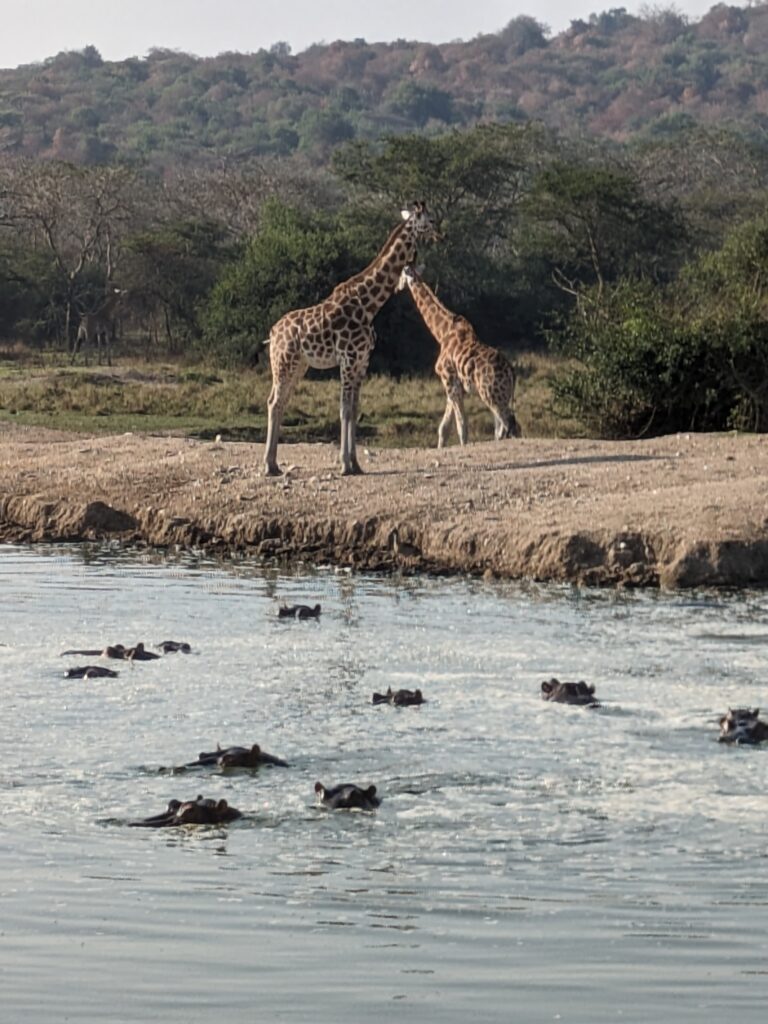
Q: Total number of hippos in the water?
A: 10